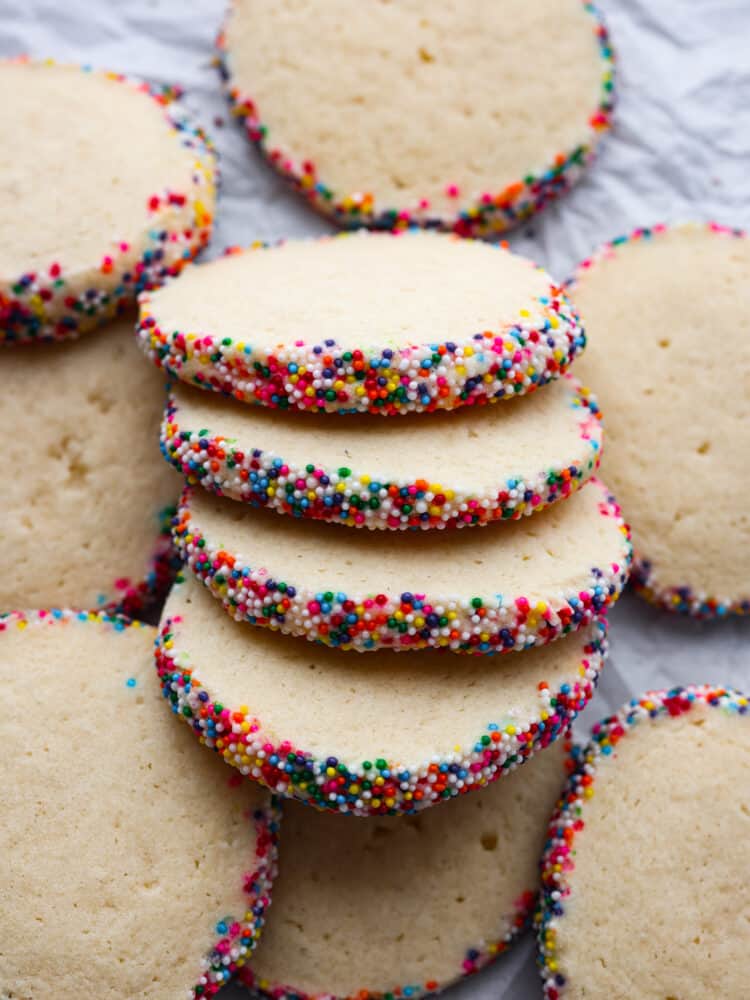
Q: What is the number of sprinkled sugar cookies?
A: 11